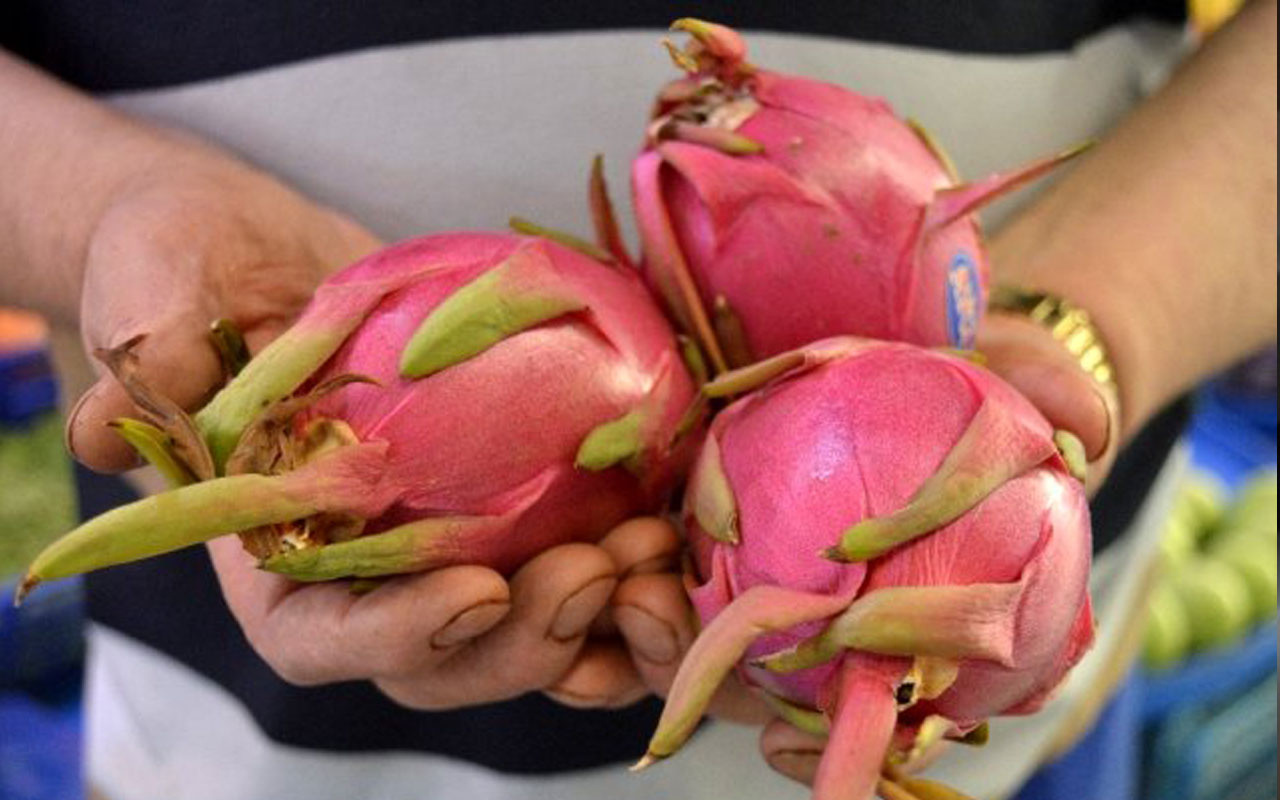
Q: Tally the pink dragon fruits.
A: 3